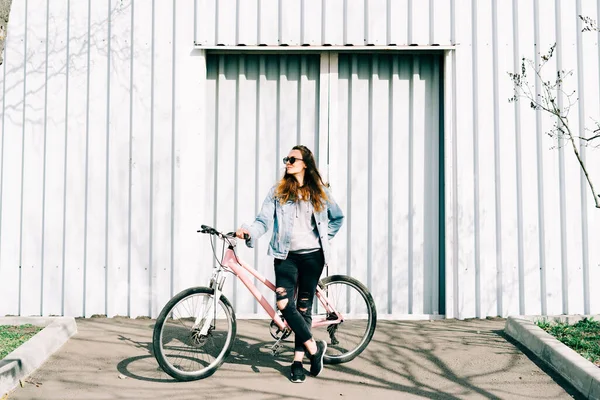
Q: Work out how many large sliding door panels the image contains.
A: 2